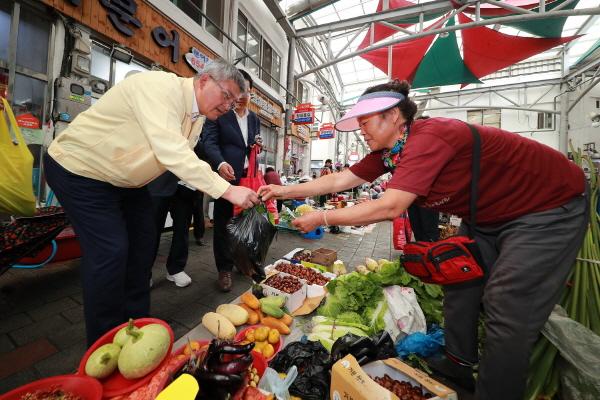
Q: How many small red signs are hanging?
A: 2